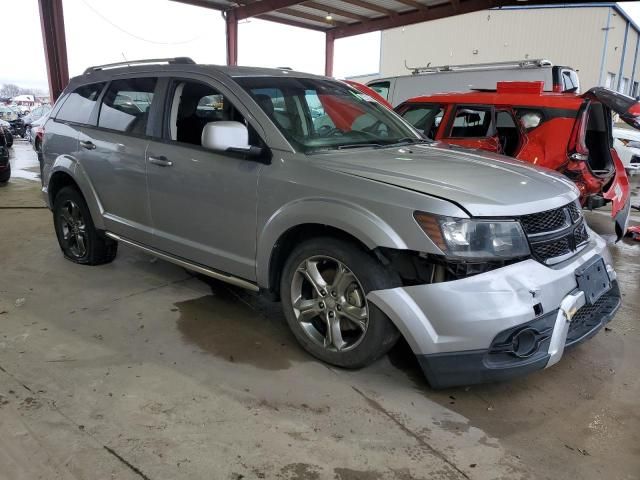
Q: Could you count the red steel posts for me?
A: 3